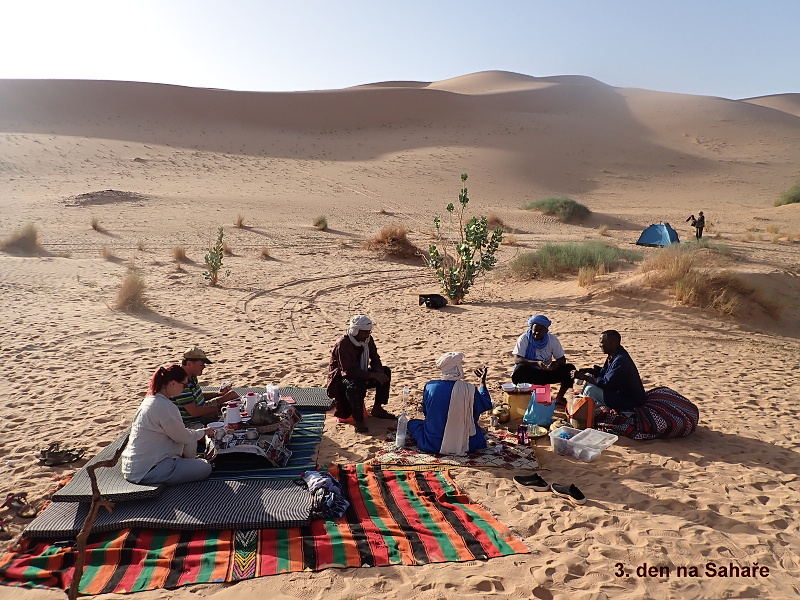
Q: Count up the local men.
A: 4